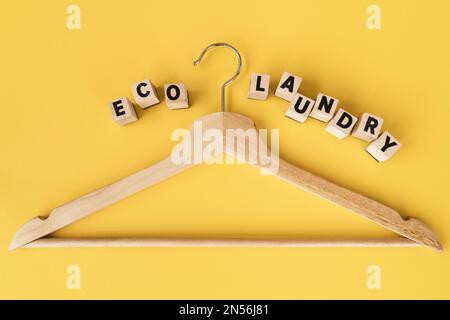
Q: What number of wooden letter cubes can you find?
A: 10